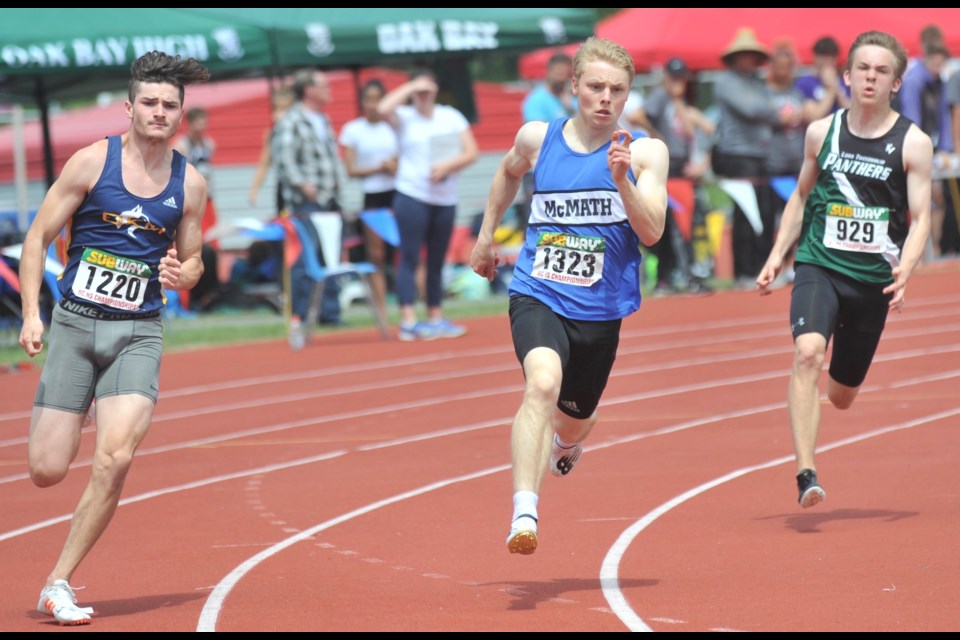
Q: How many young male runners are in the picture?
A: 3